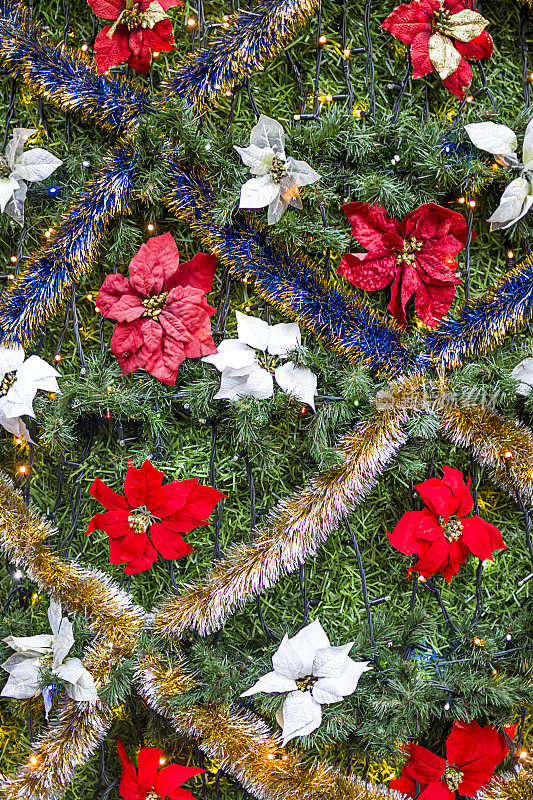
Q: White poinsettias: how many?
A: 8